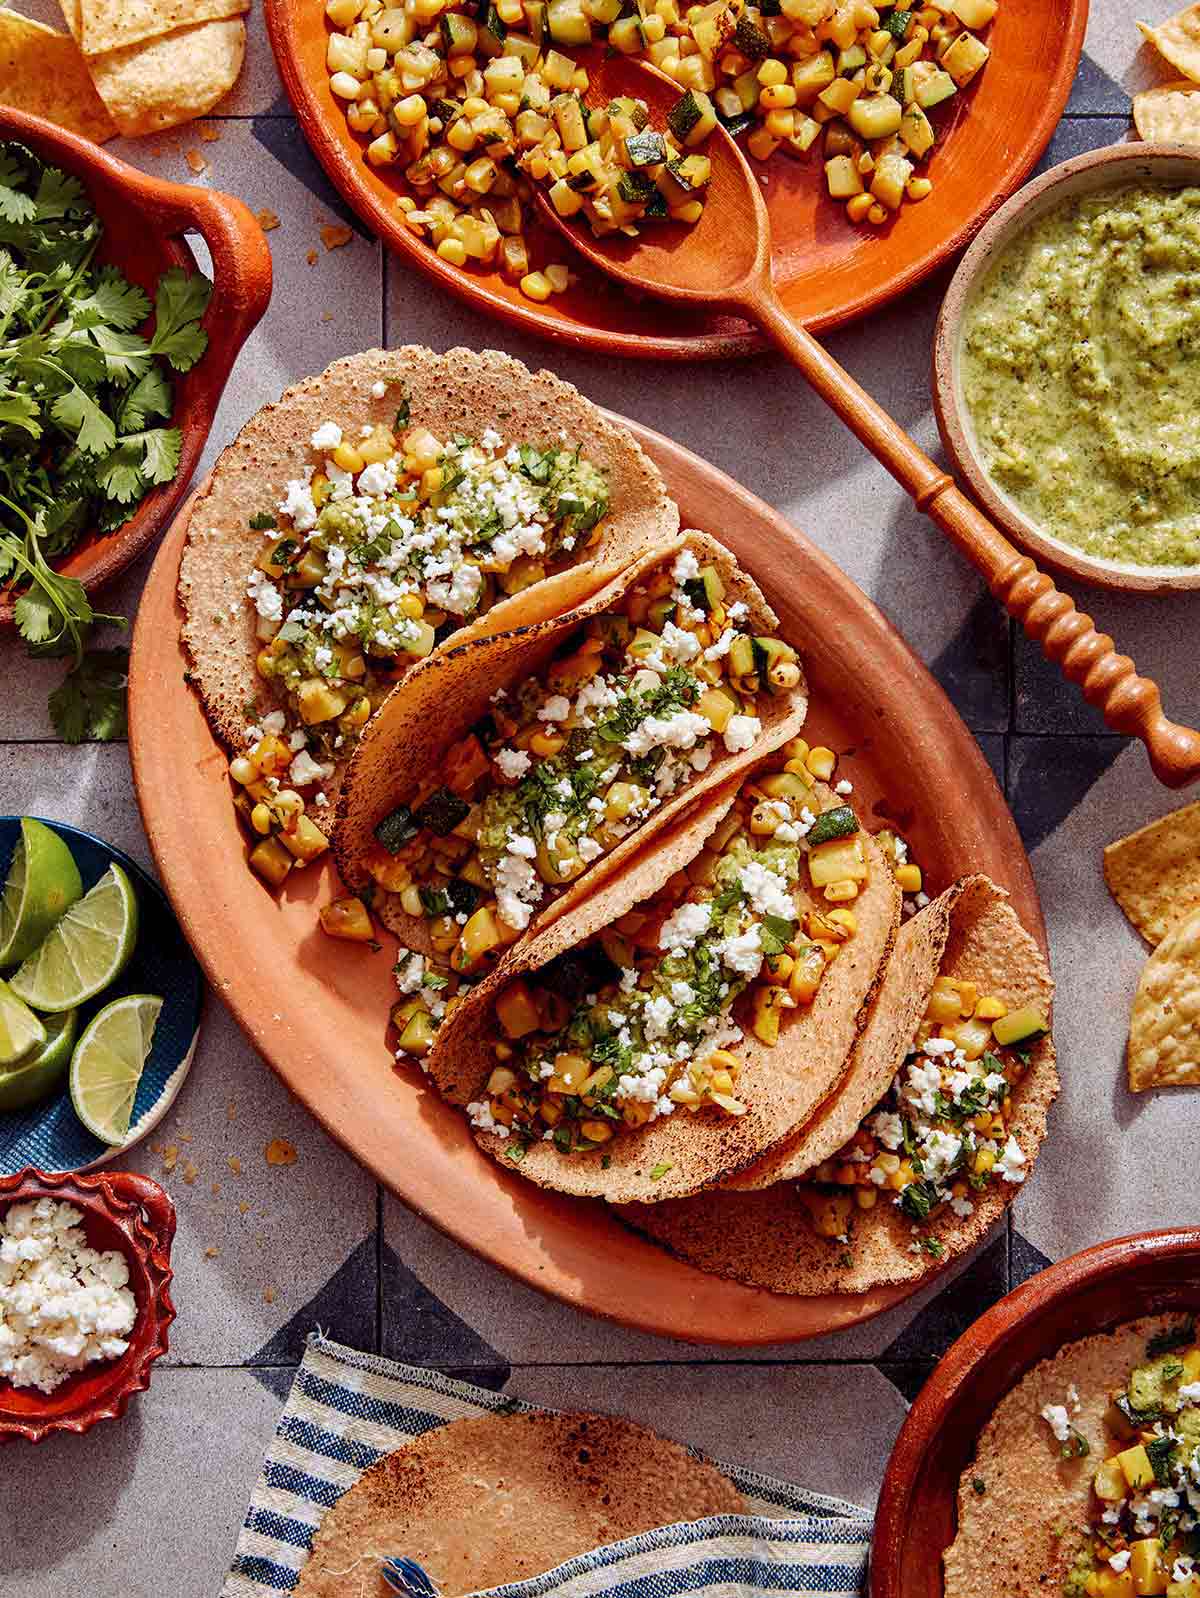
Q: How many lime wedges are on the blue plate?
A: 5